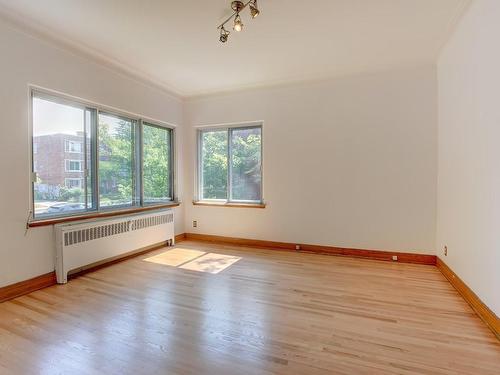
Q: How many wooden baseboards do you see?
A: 3